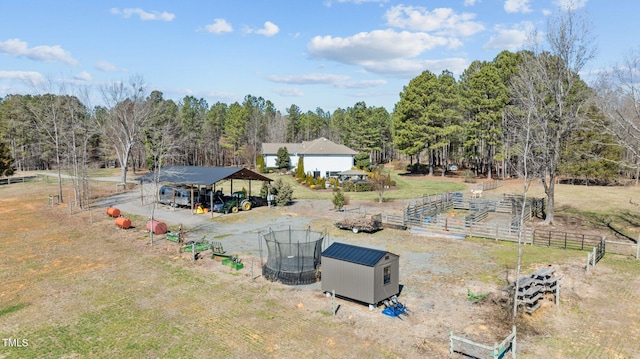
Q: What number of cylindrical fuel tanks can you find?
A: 3